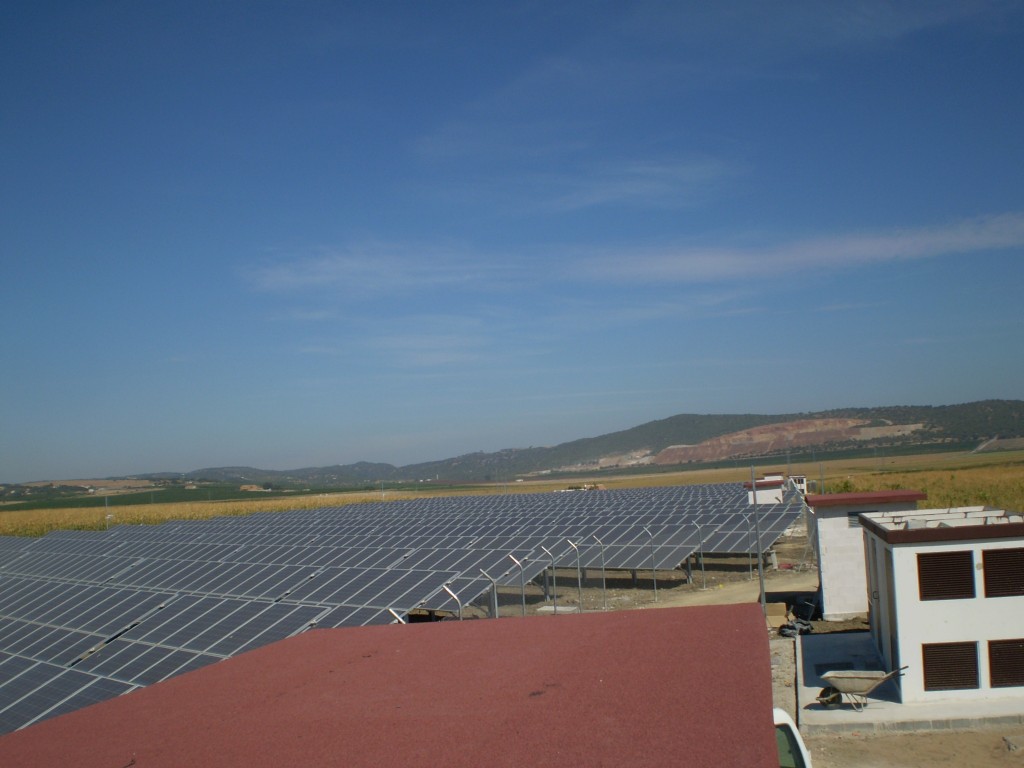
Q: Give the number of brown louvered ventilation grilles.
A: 4